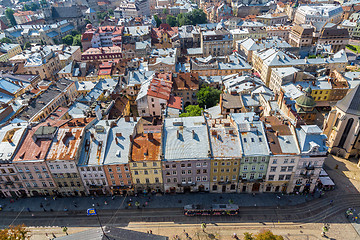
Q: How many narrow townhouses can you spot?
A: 11